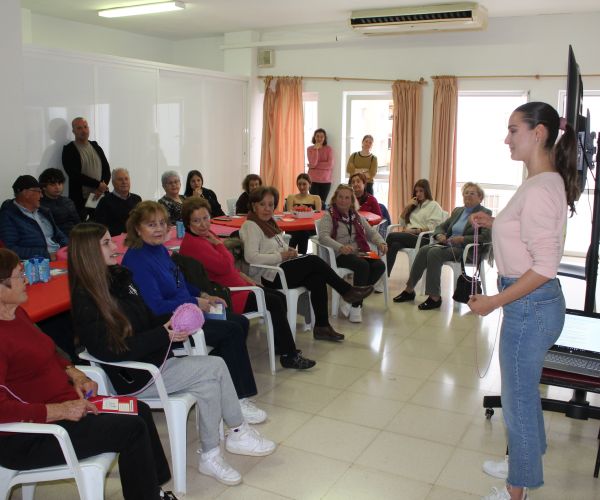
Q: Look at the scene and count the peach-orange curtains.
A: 3